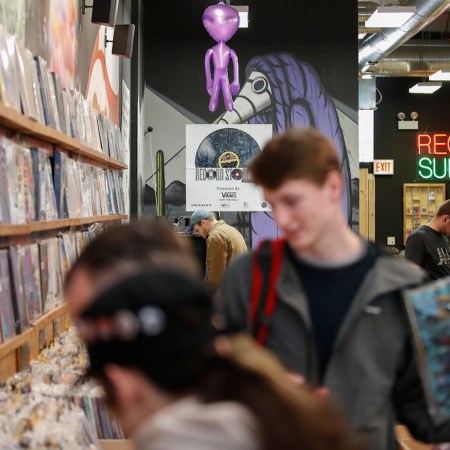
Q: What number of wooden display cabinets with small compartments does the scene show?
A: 1